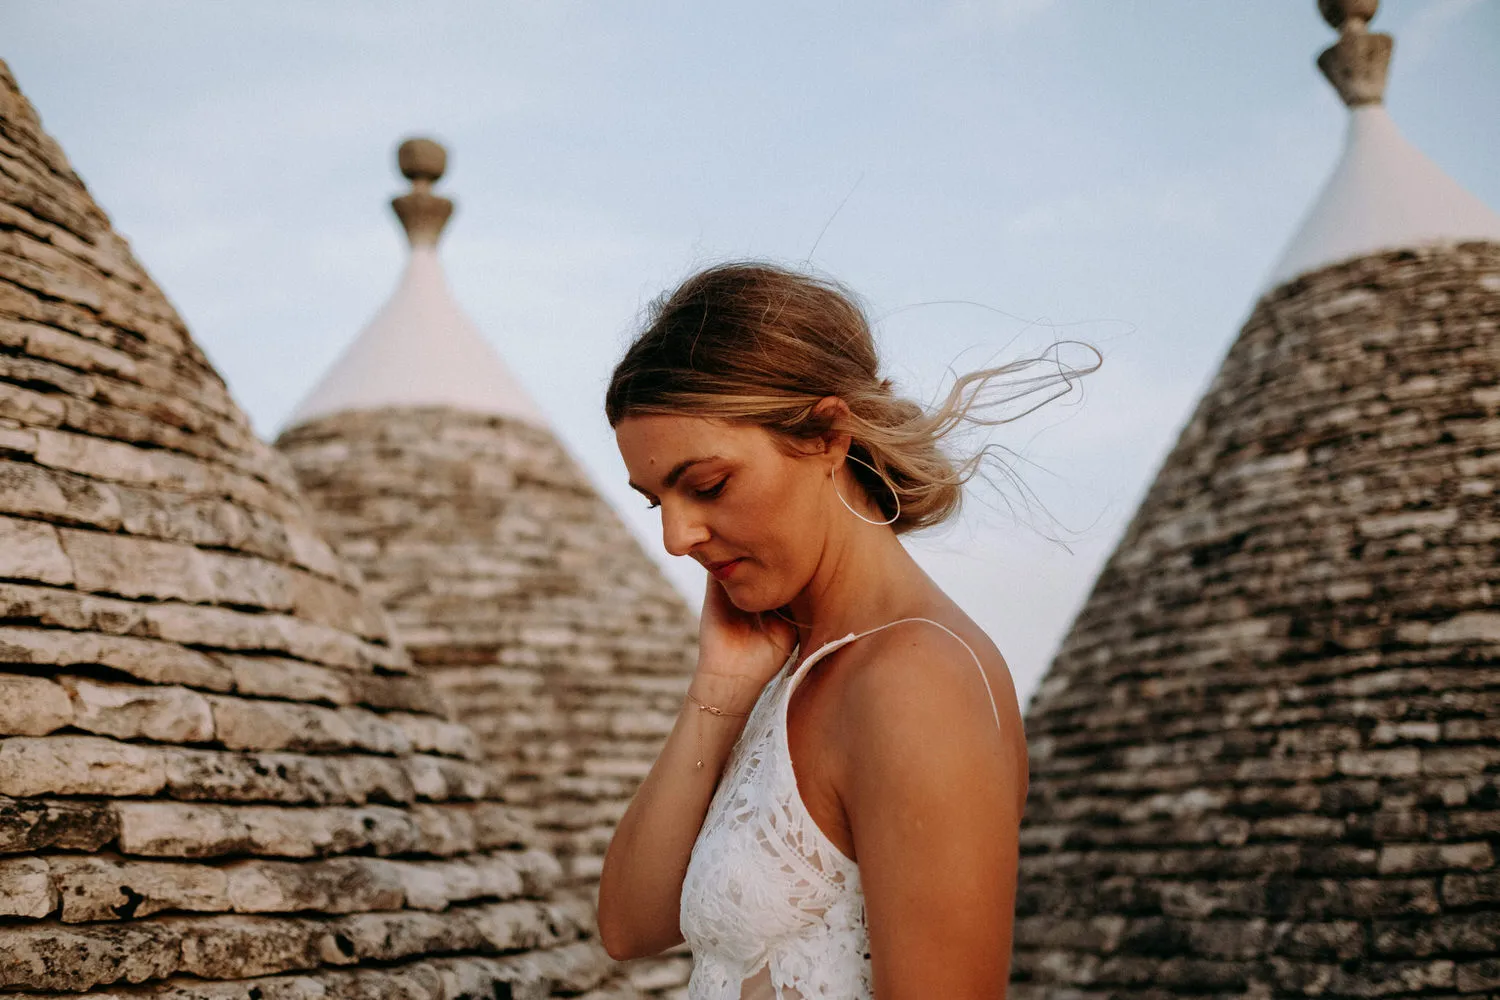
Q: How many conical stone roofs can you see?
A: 3